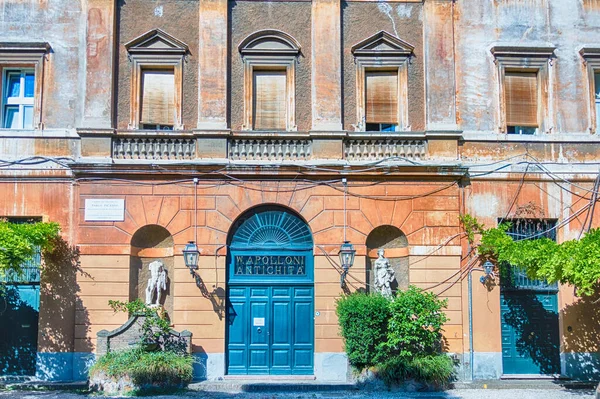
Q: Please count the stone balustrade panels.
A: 3